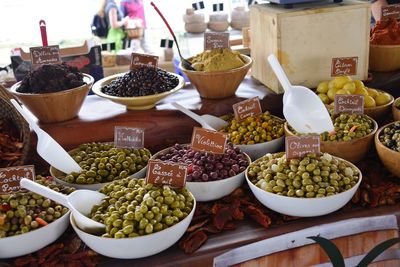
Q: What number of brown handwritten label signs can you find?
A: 12